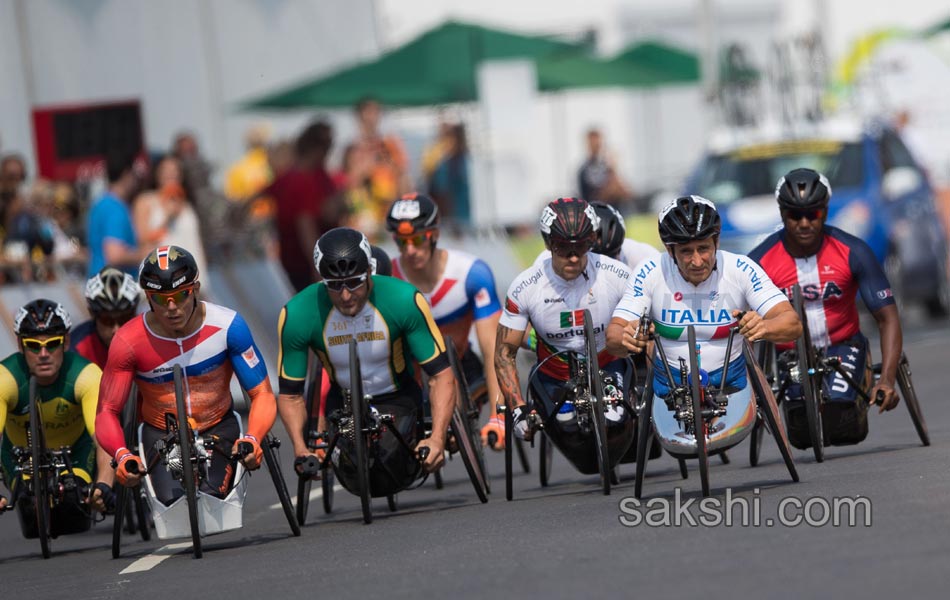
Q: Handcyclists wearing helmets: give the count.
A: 10